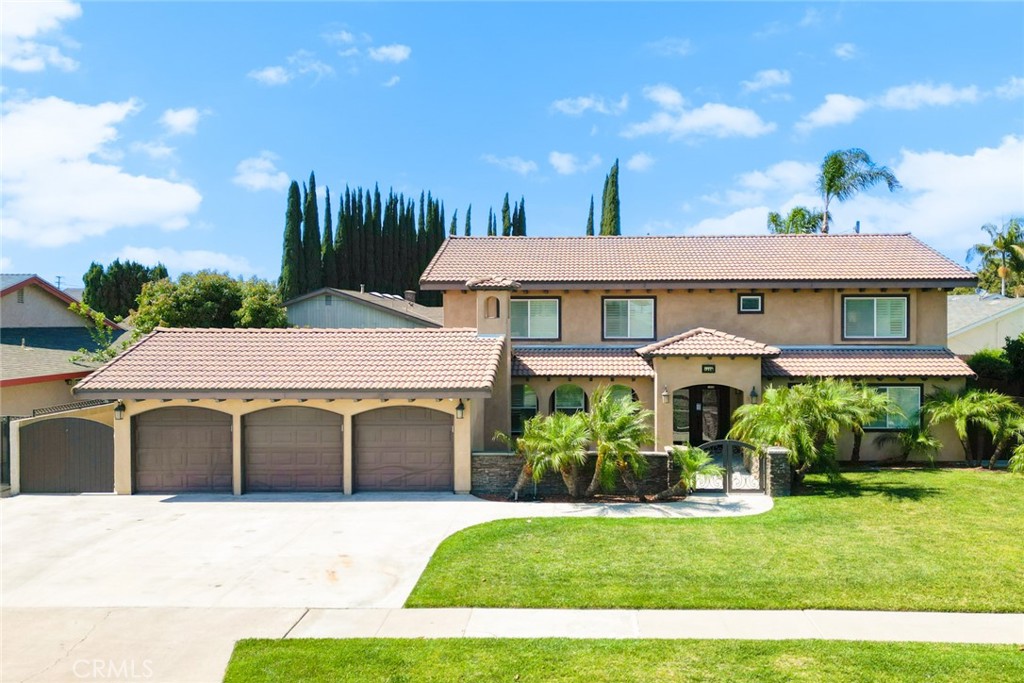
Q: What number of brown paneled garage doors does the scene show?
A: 3